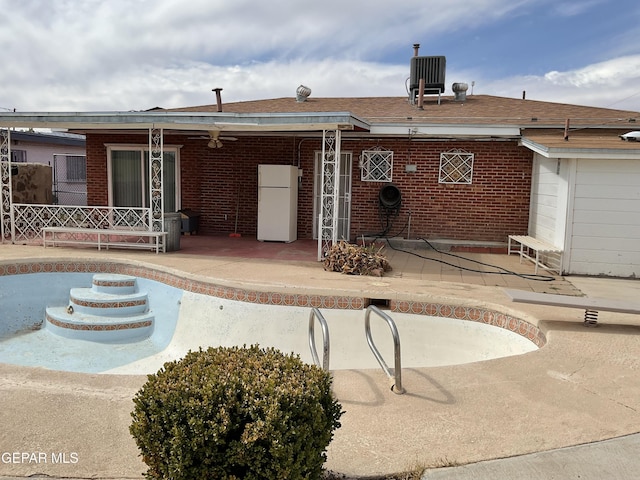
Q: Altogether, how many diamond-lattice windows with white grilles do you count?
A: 2